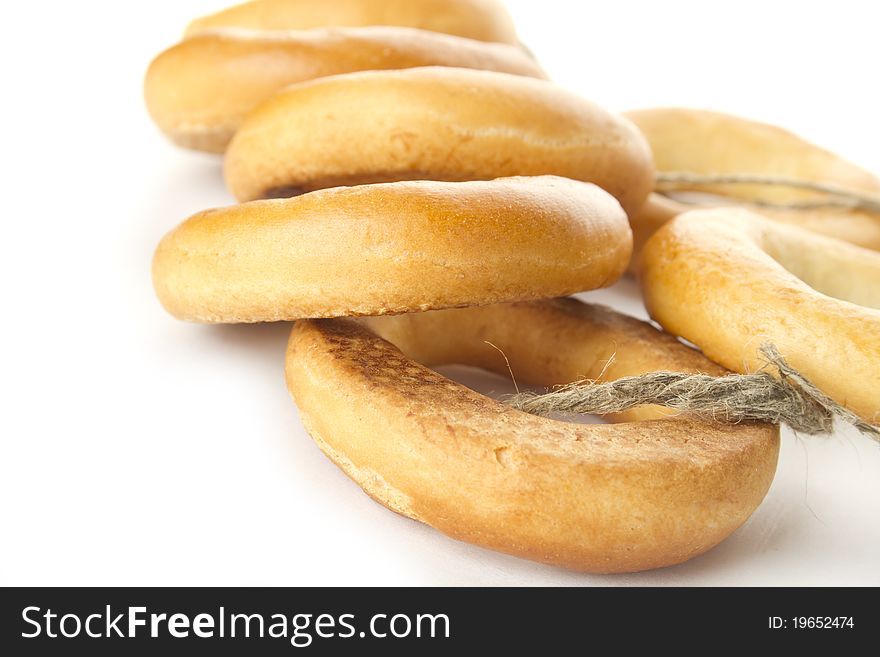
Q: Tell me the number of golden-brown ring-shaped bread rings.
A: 7